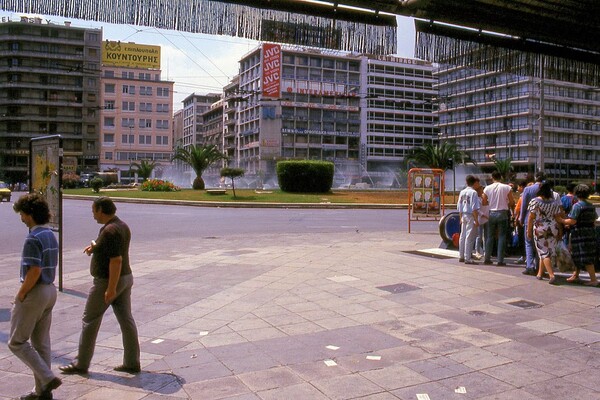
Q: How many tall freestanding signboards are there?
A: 2